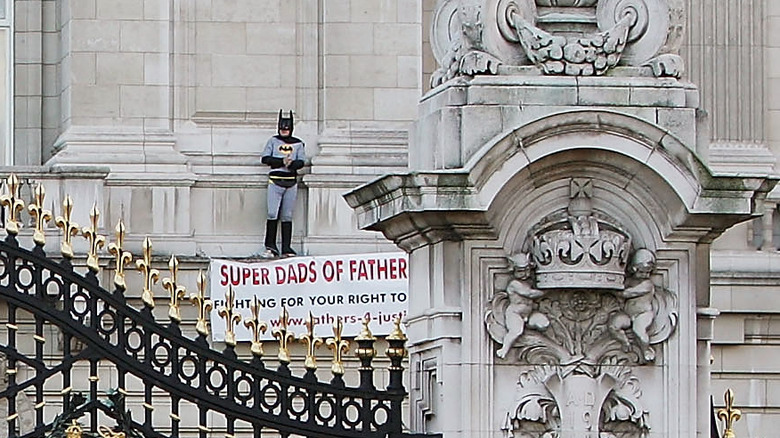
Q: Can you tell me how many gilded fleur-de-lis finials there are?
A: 14